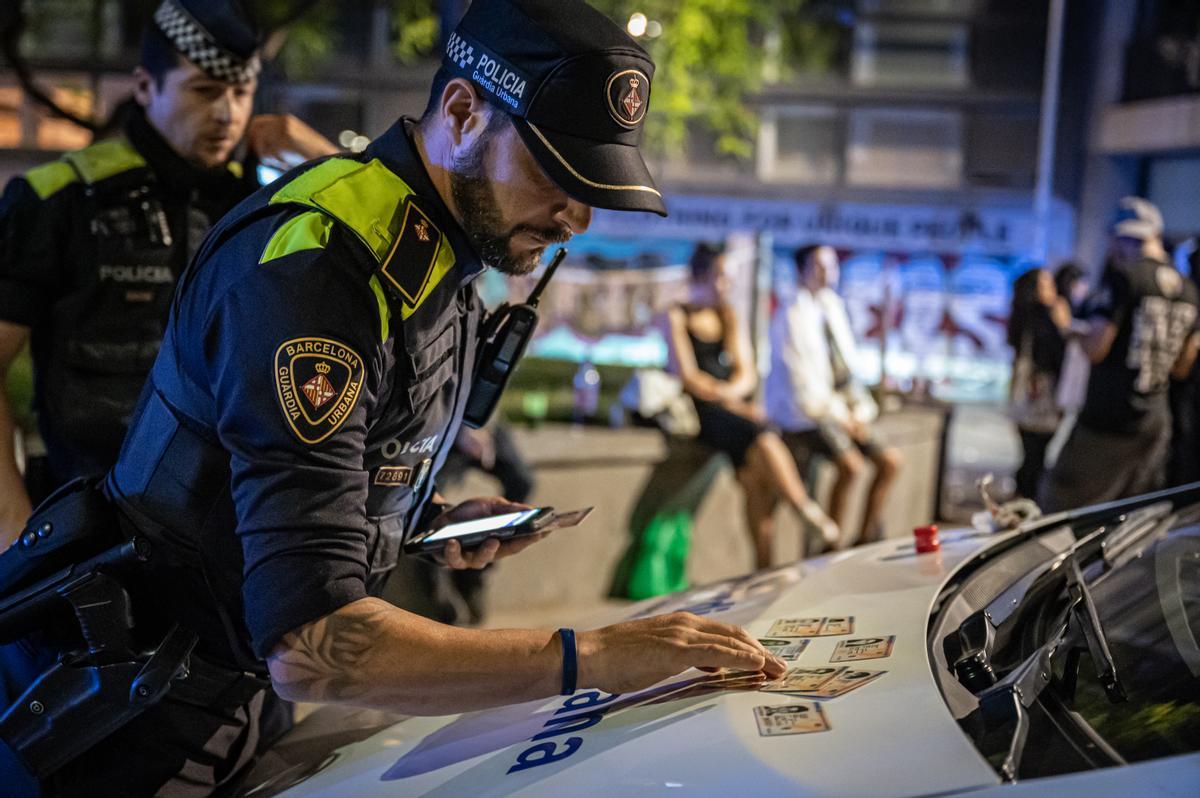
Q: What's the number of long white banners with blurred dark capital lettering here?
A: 1